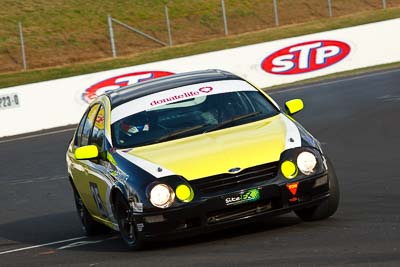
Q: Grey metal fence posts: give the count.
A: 7